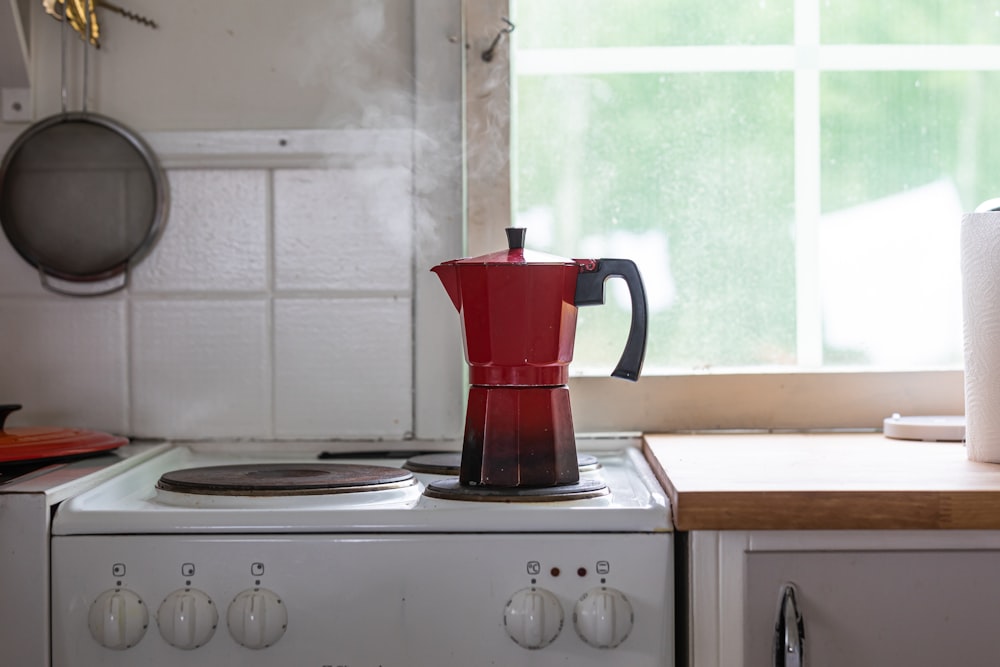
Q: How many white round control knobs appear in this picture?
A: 5